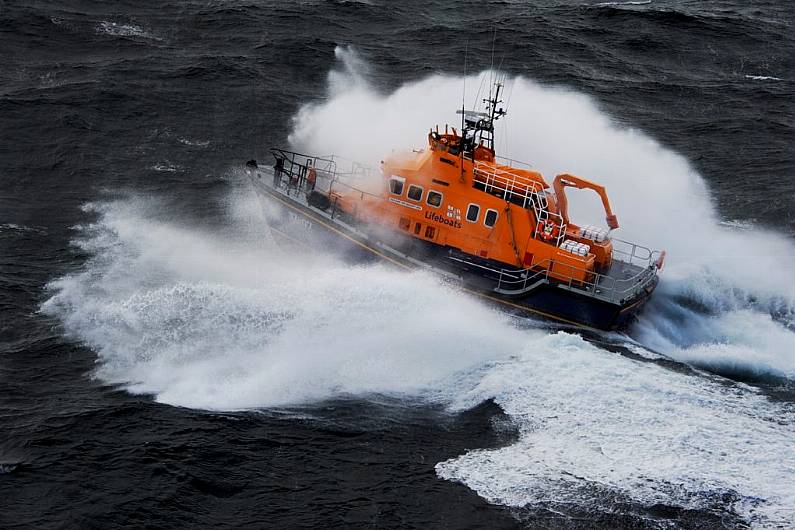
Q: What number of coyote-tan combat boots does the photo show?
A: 0